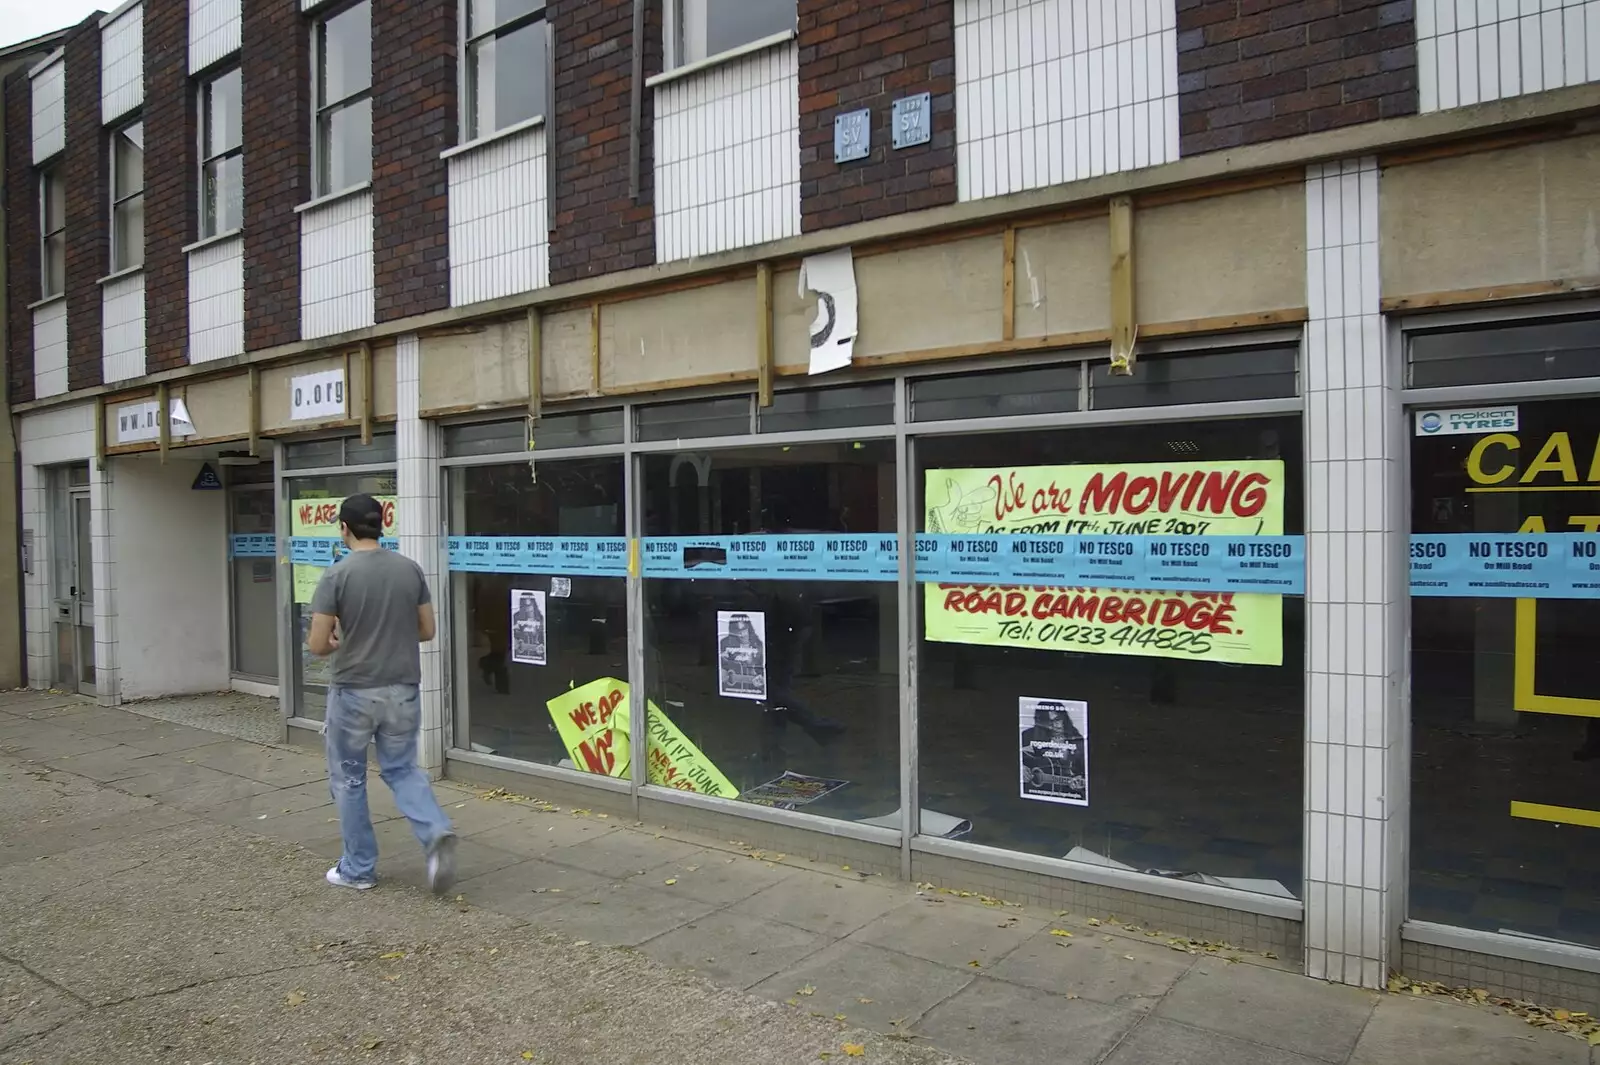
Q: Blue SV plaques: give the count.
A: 2